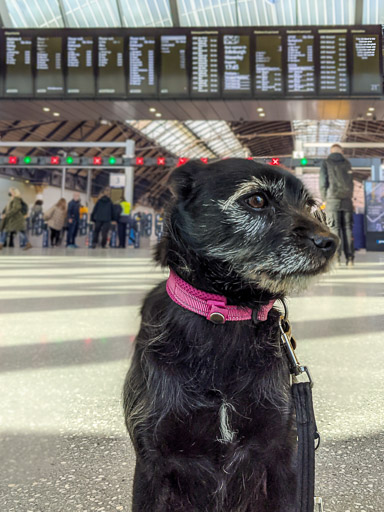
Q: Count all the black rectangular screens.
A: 12